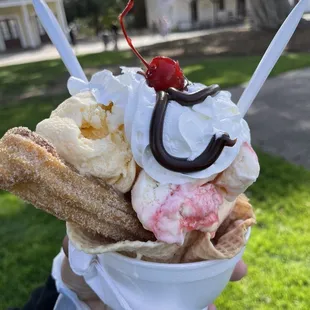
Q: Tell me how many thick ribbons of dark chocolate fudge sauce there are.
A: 2